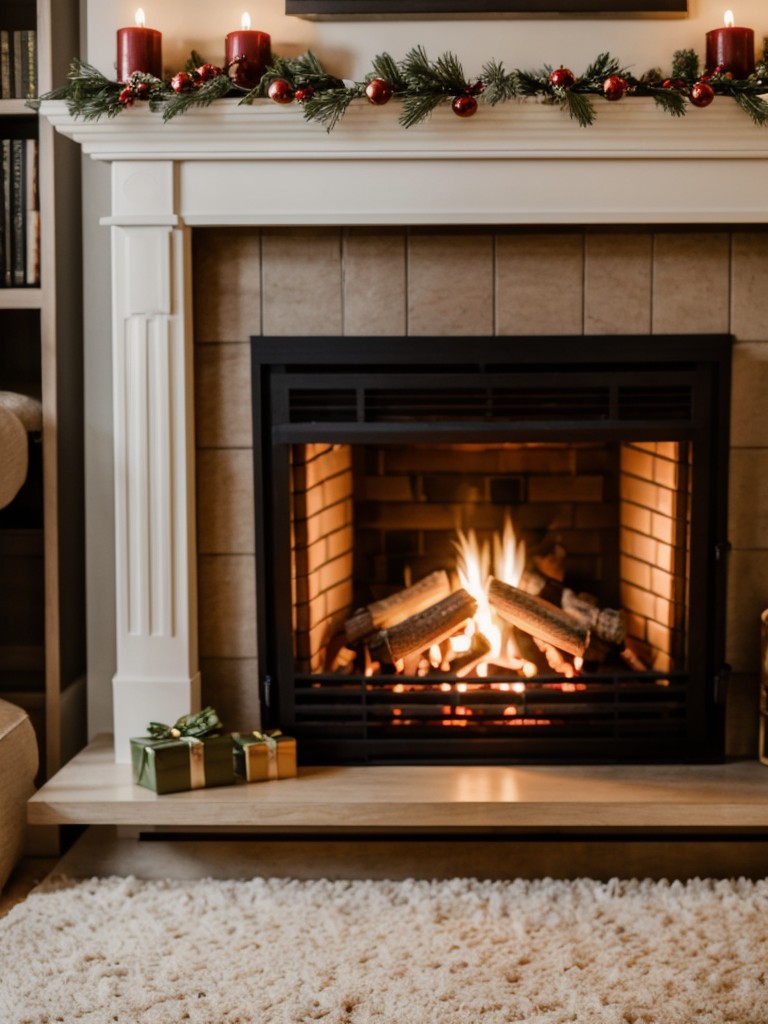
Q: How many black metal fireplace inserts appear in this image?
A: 1